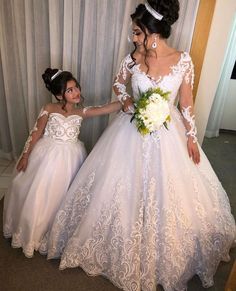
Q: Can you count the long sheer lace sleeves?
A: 4